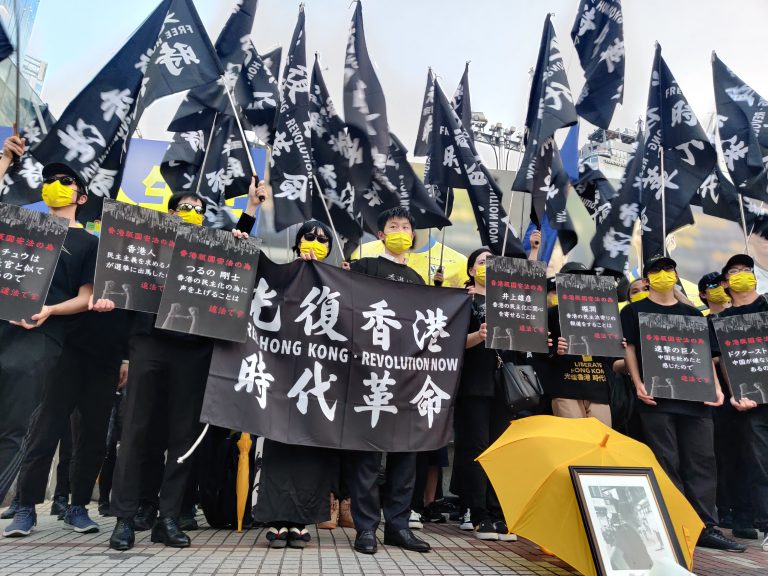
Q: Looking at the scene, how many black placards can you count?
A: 7